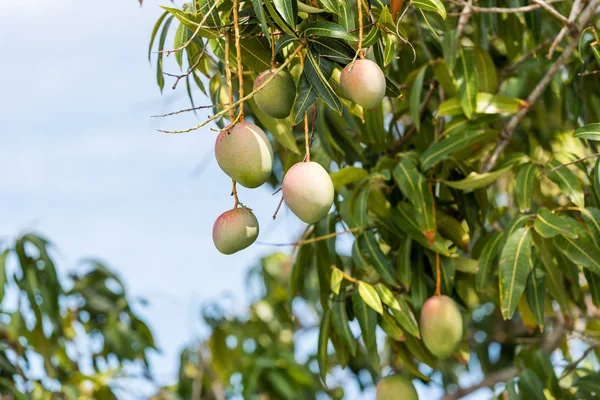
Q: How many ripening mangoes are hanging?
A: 7